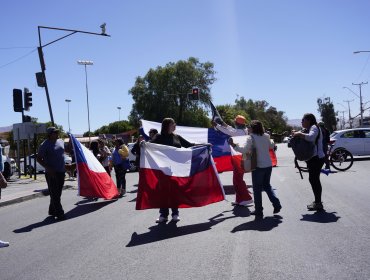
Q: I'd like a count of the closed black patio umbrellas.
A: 0